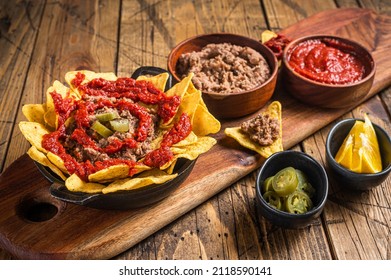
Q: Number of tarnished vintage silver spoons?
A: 0